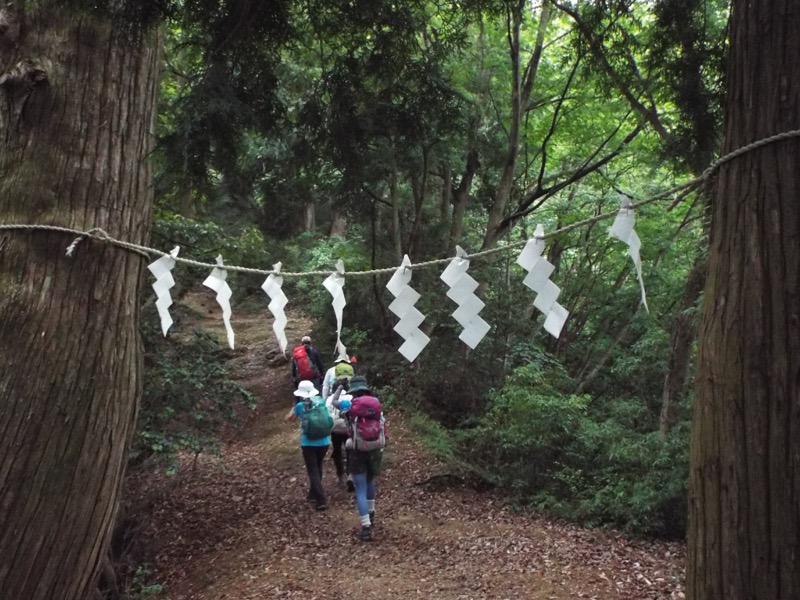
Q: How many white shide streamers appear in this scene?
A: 8